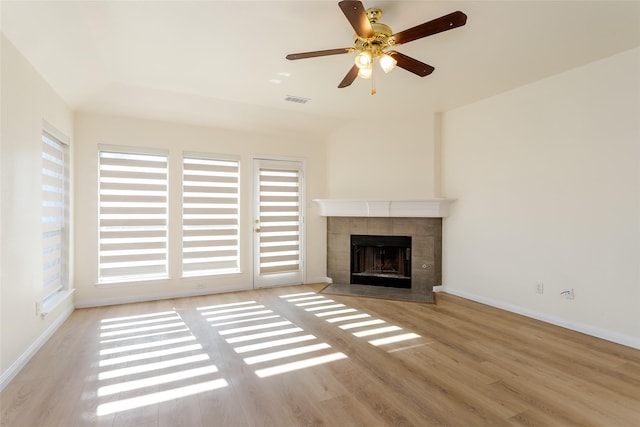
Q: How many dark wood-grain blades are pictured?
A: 5